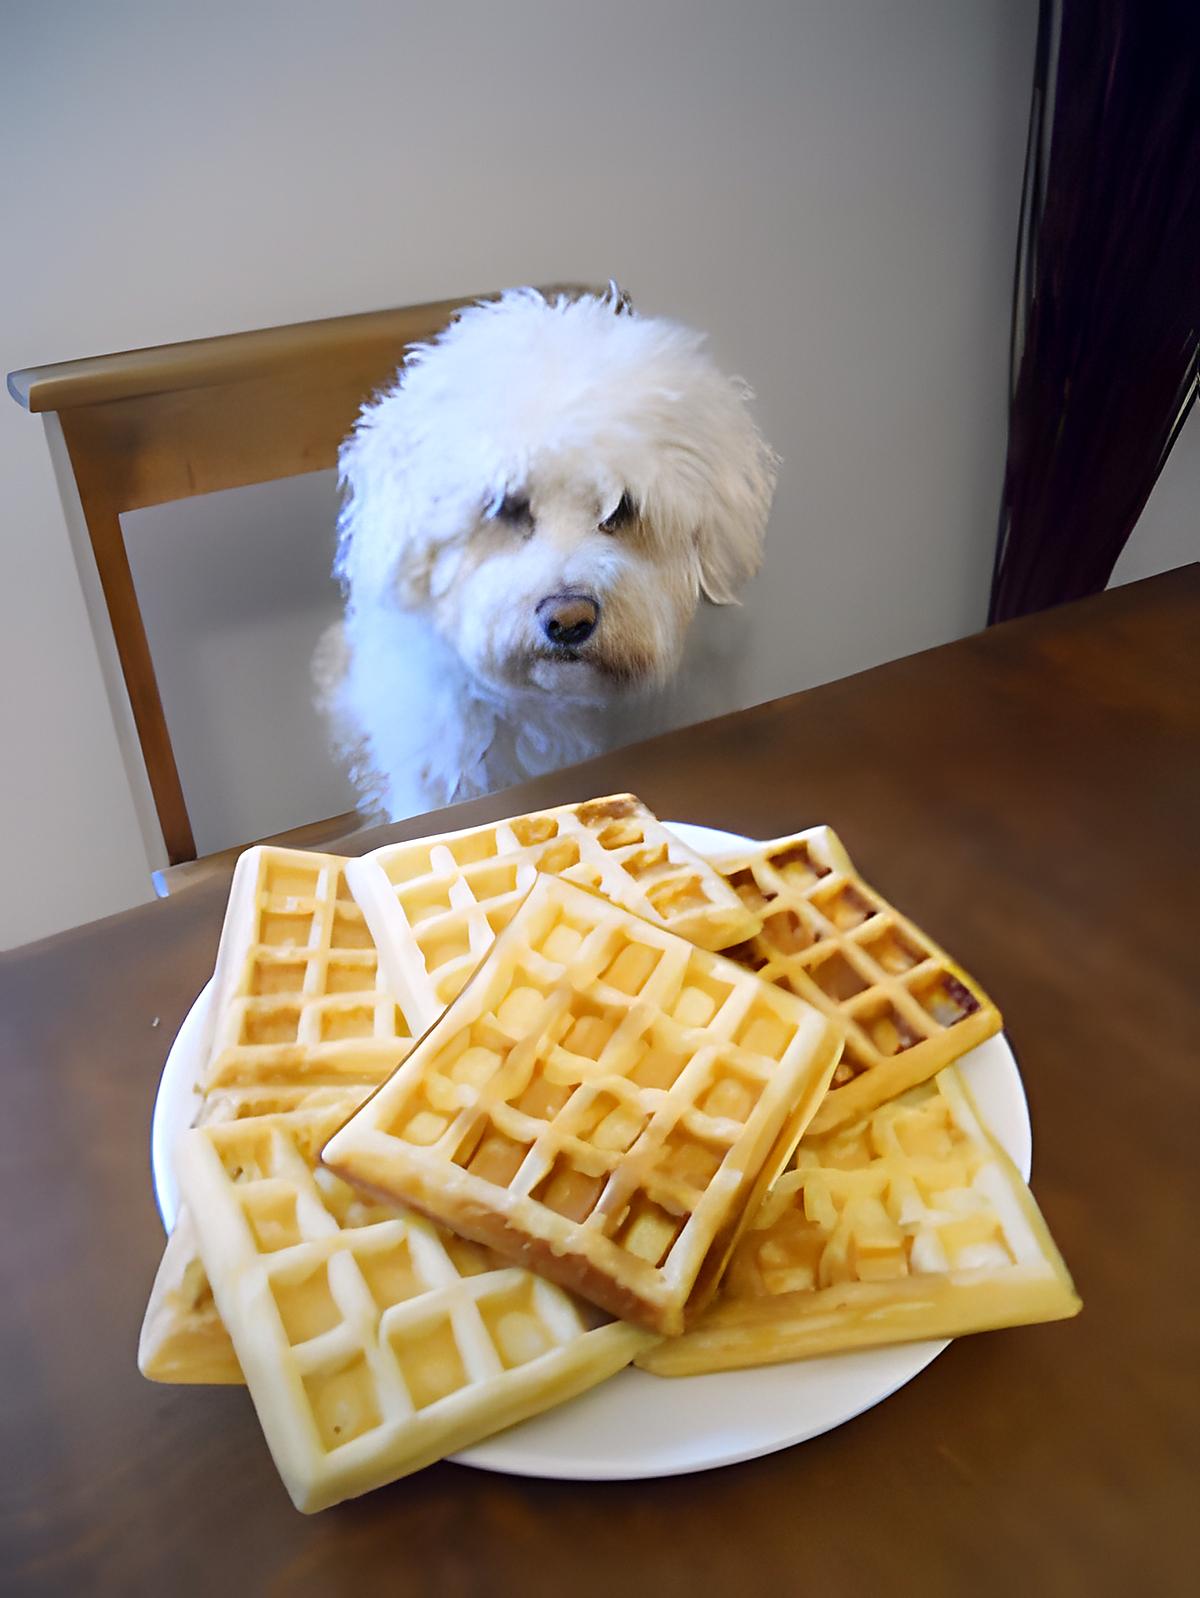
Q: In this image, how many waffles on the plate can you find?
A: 7